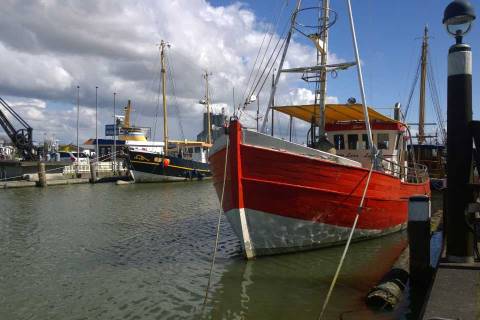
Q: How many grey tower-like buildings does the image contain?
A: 1